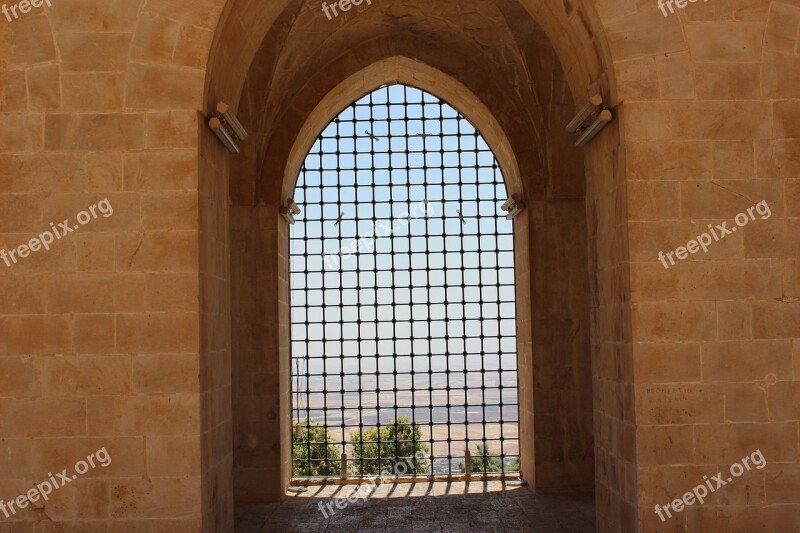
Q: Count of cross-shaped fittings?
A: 4